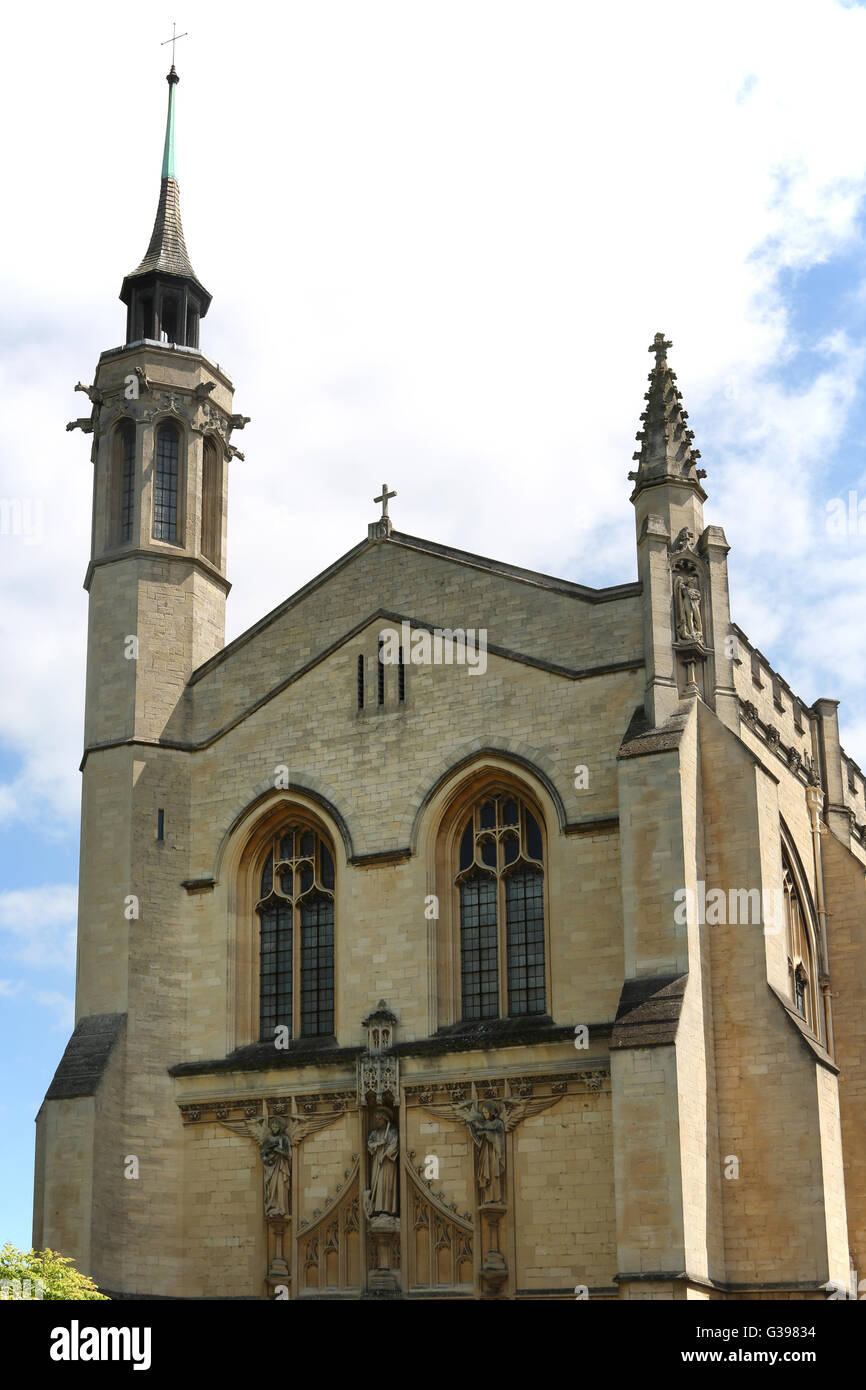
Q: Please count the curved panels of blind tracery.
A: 2